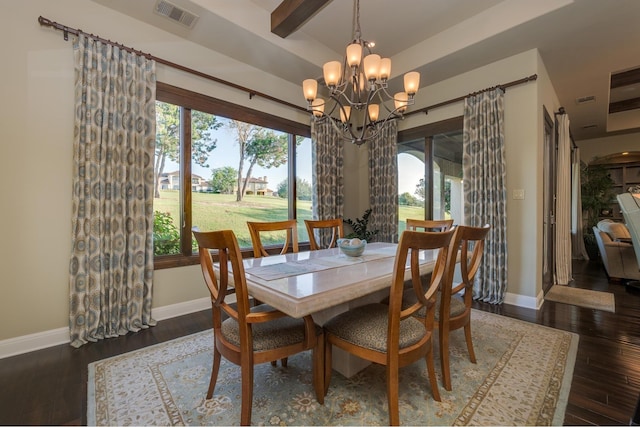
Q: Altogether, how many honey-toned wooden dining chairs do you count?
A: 6